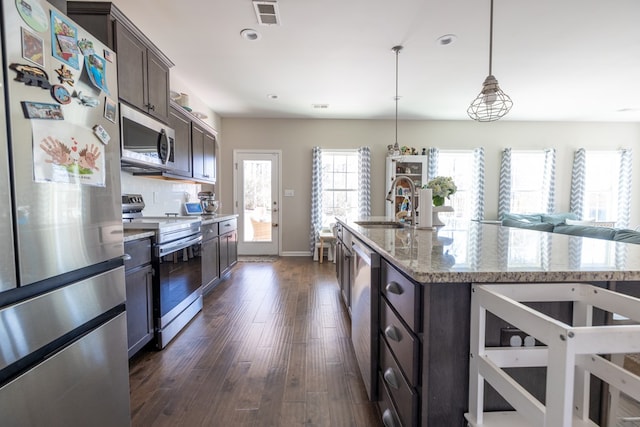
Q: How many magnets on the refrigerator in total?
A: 12